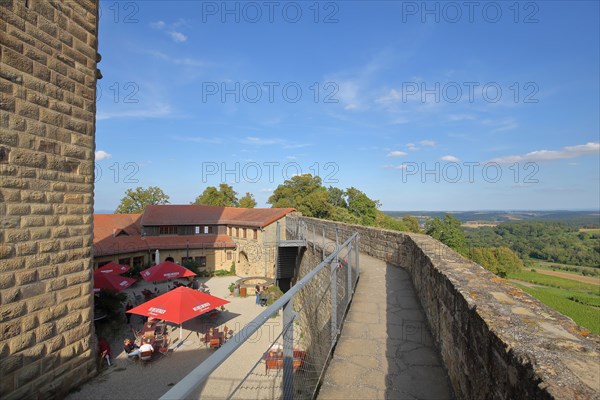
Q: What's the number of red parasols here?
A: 4